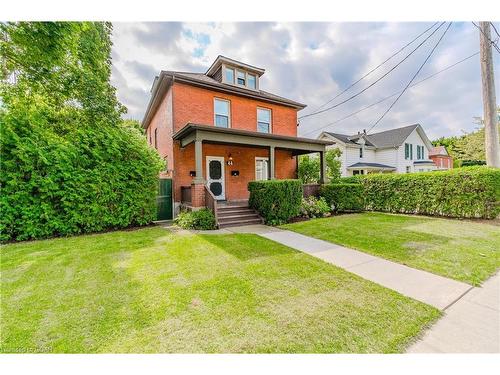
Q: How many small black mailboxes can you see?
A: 2